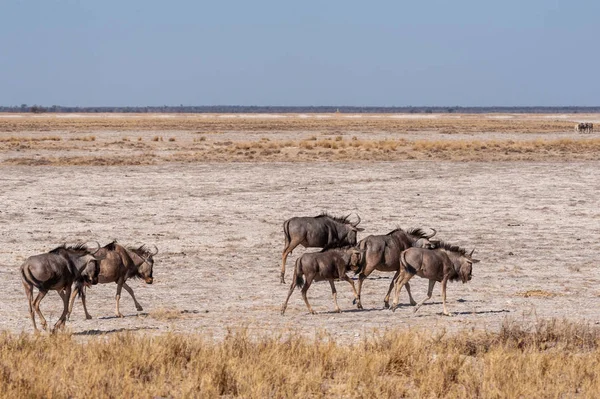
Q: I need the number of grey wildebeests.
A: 6